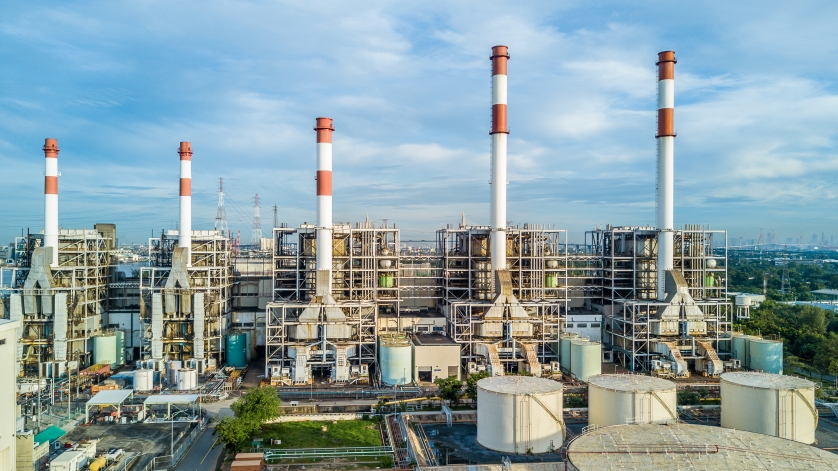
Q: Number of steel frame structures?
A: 5